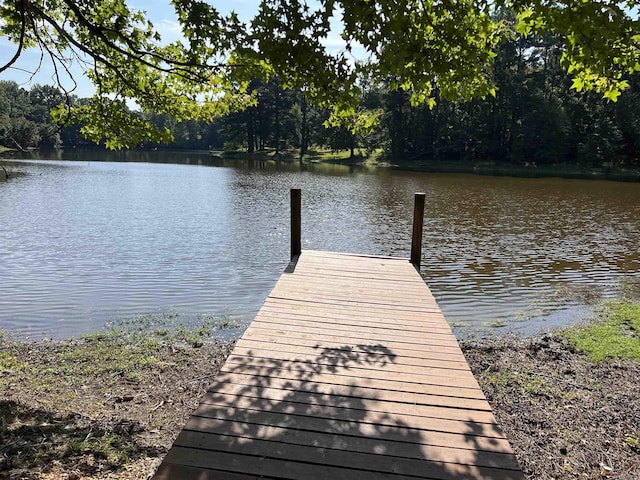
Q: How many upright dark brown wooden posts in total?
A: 2